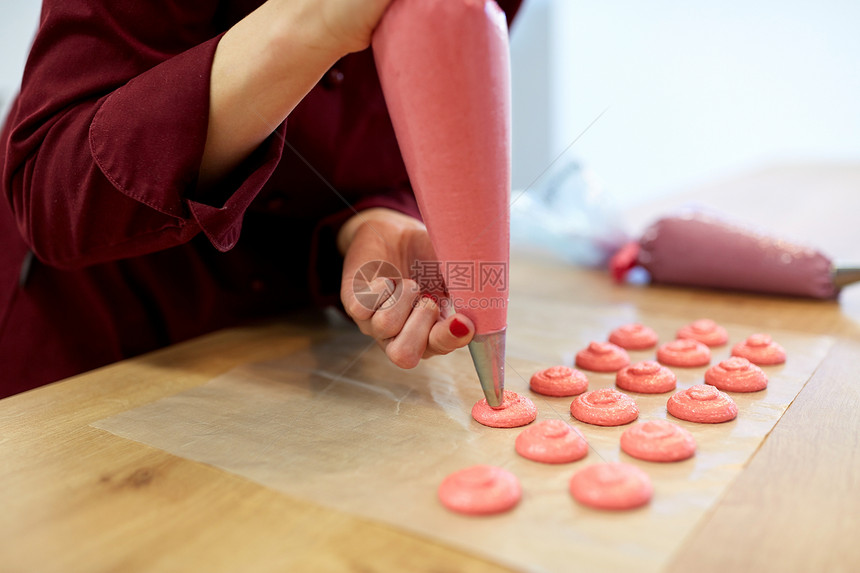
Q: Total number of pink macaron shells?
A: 15